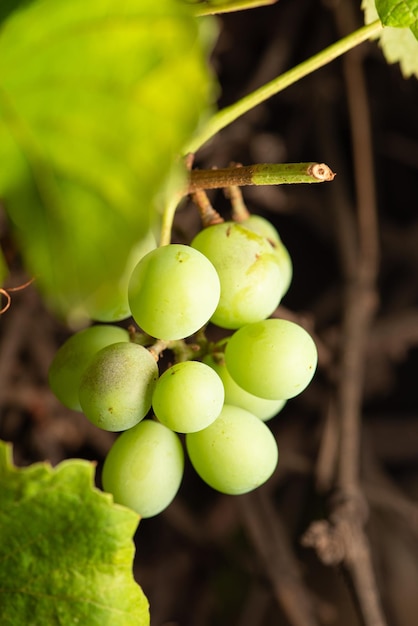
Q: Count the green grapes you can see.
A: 11